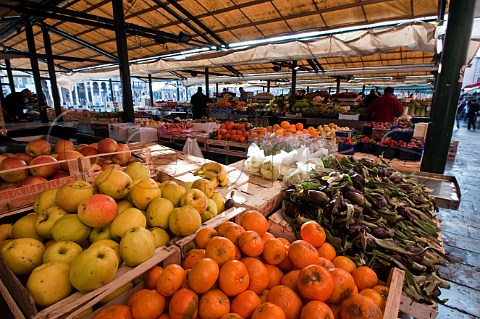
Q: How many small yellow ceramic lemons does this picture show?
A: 0